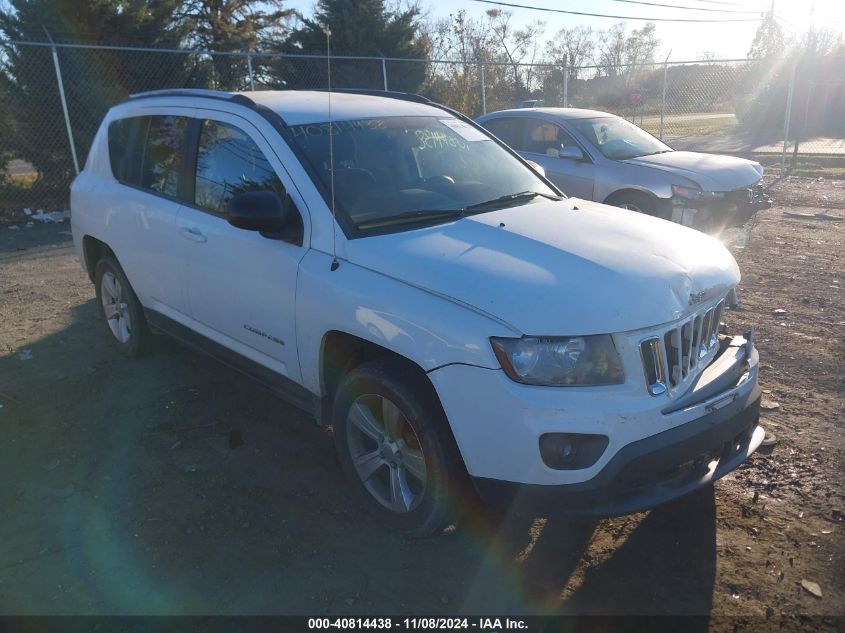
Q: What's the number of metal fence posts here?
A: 7